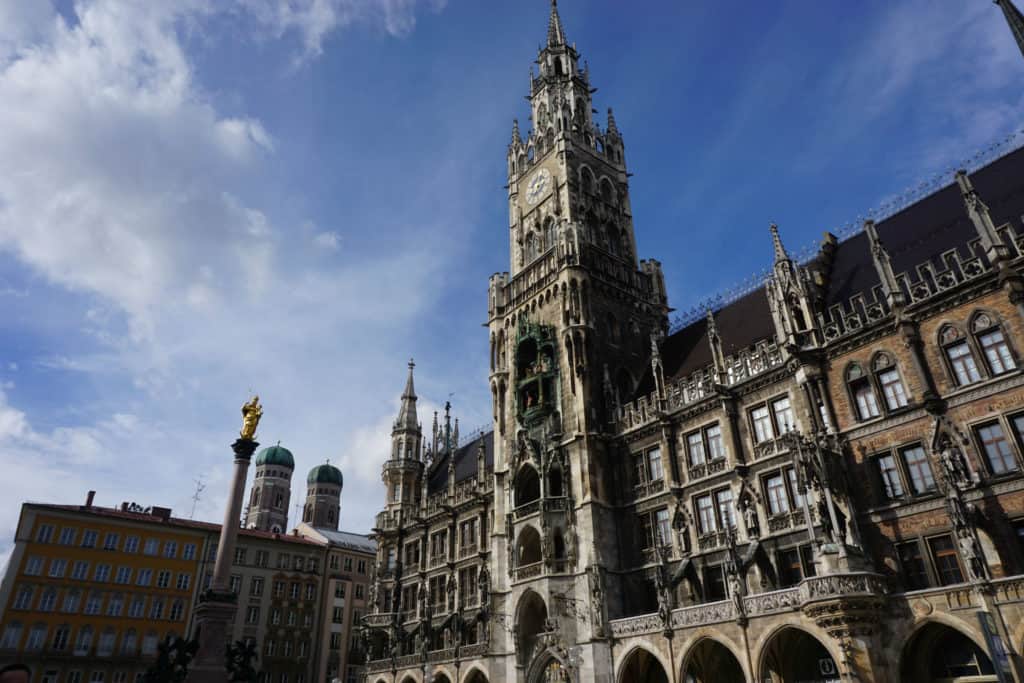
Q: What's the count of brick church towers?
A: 2